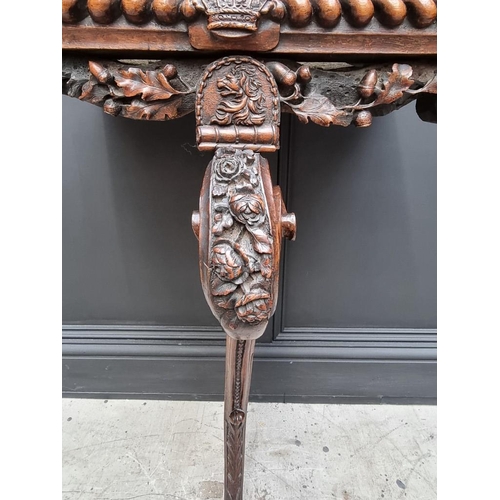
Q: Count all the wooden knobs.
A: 2